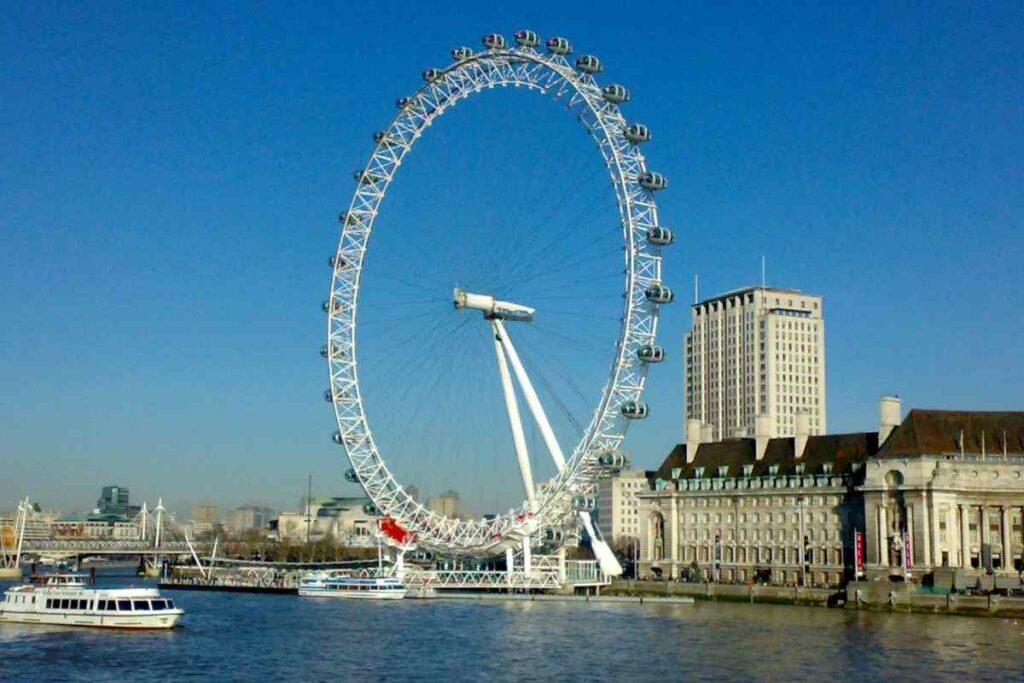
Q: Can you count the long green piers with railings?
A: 0